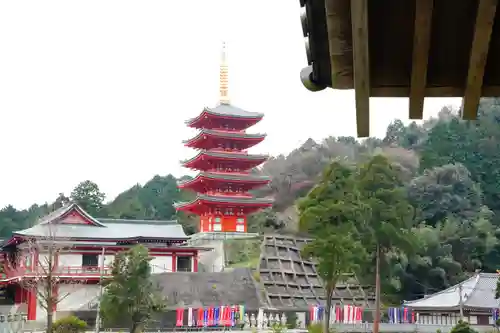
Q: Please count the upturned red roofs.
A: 5